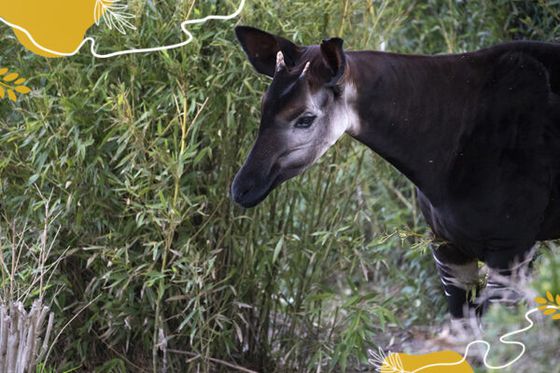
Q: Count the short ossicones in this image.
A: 2